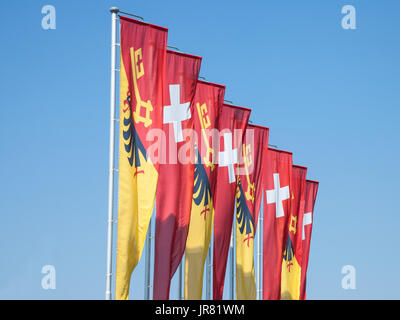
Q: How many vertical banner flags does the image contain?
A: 8